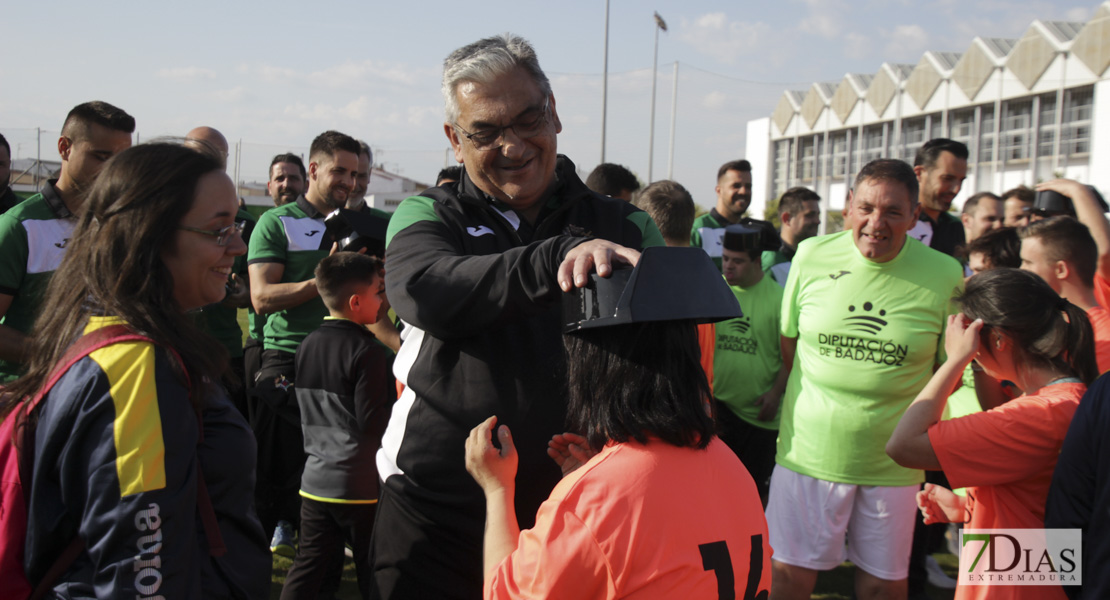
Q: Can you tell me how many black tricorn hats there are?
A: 4